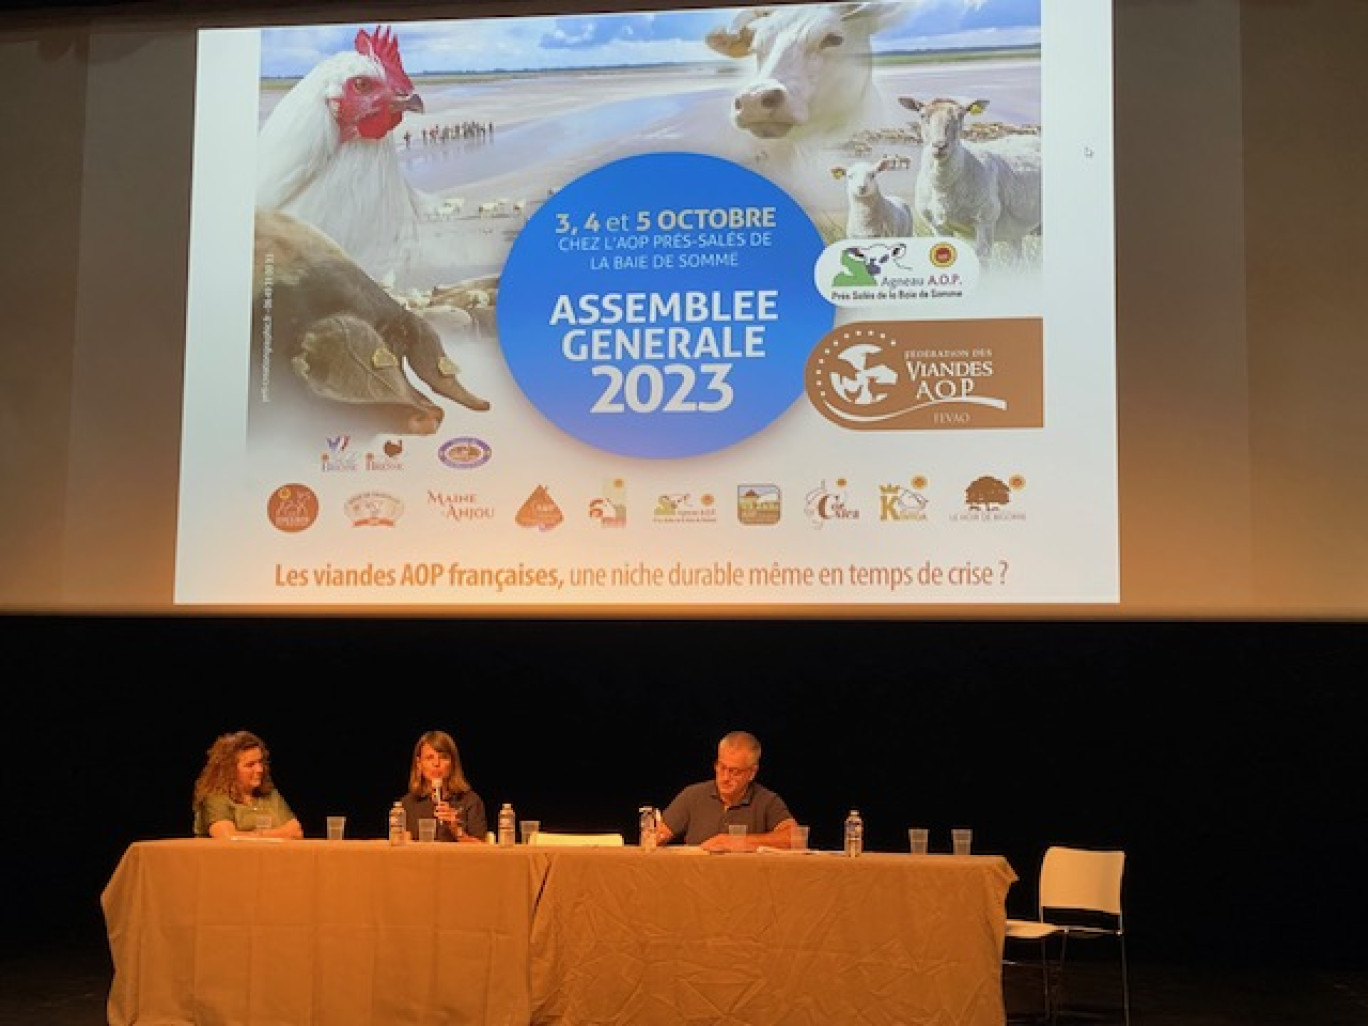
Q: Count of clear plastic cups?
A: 8